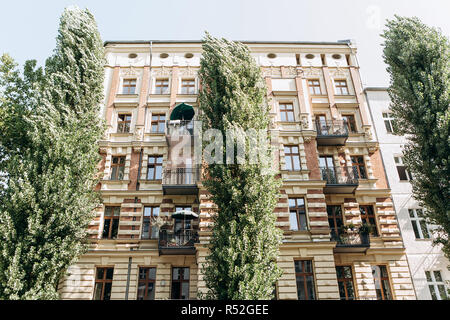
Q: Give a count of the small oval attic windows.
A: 6